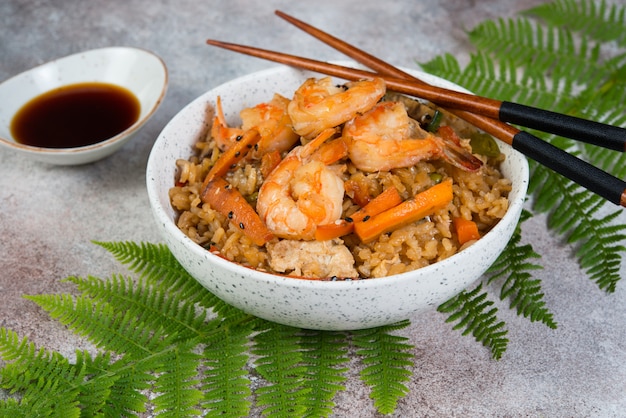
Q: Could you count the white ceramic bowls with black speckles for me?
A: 1